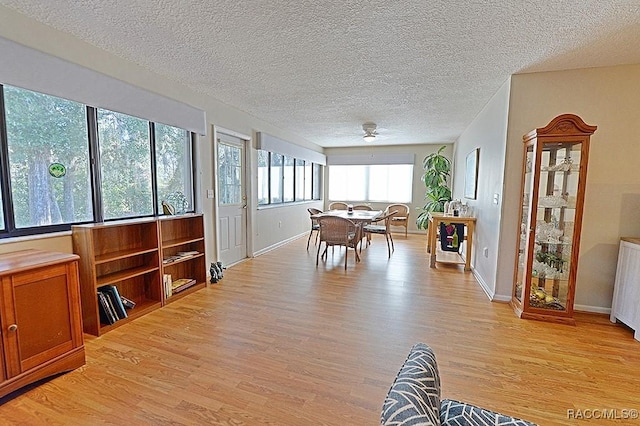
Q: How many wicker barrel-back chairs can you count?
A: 6